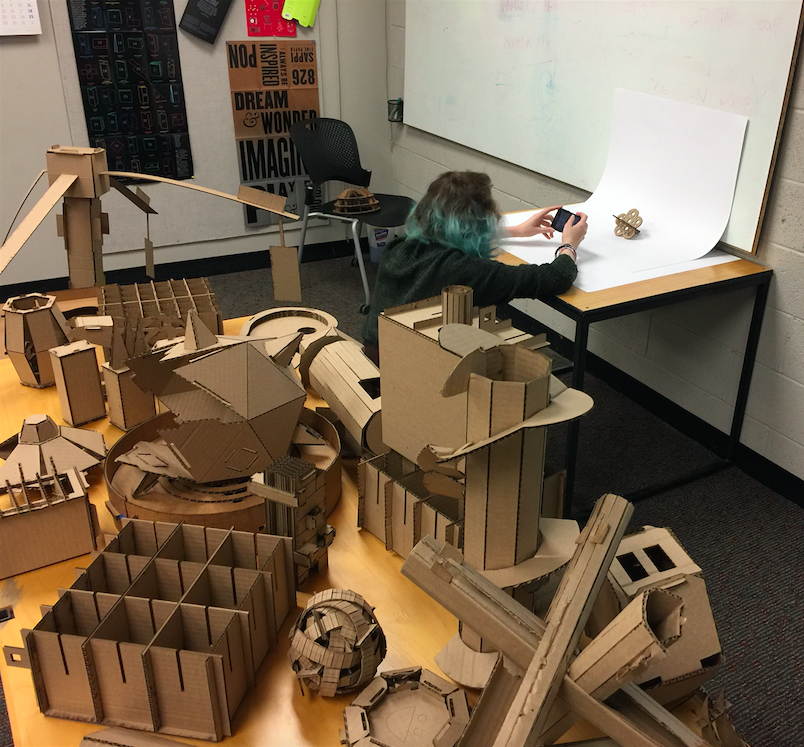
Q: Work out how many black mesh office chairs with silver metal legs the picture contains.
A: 1